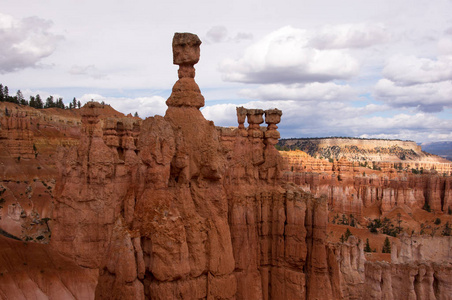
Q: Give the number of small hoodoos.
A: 3